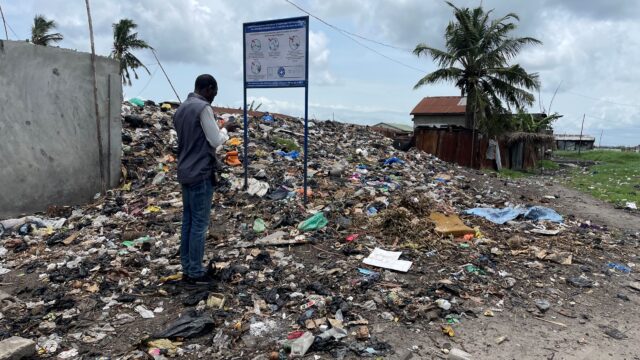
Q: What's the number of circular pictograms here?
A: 4